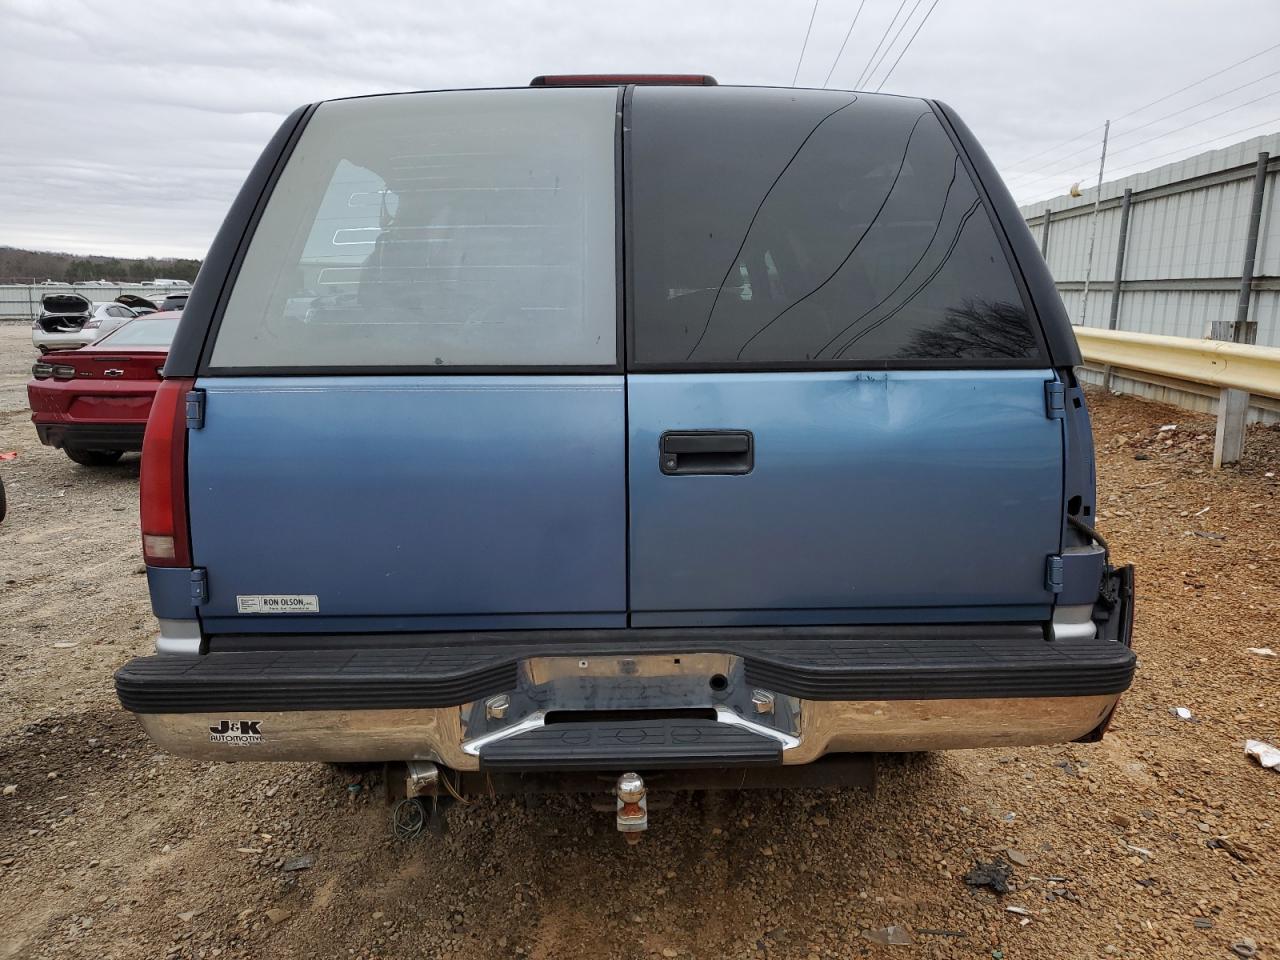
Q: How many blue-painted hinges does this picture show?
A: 4